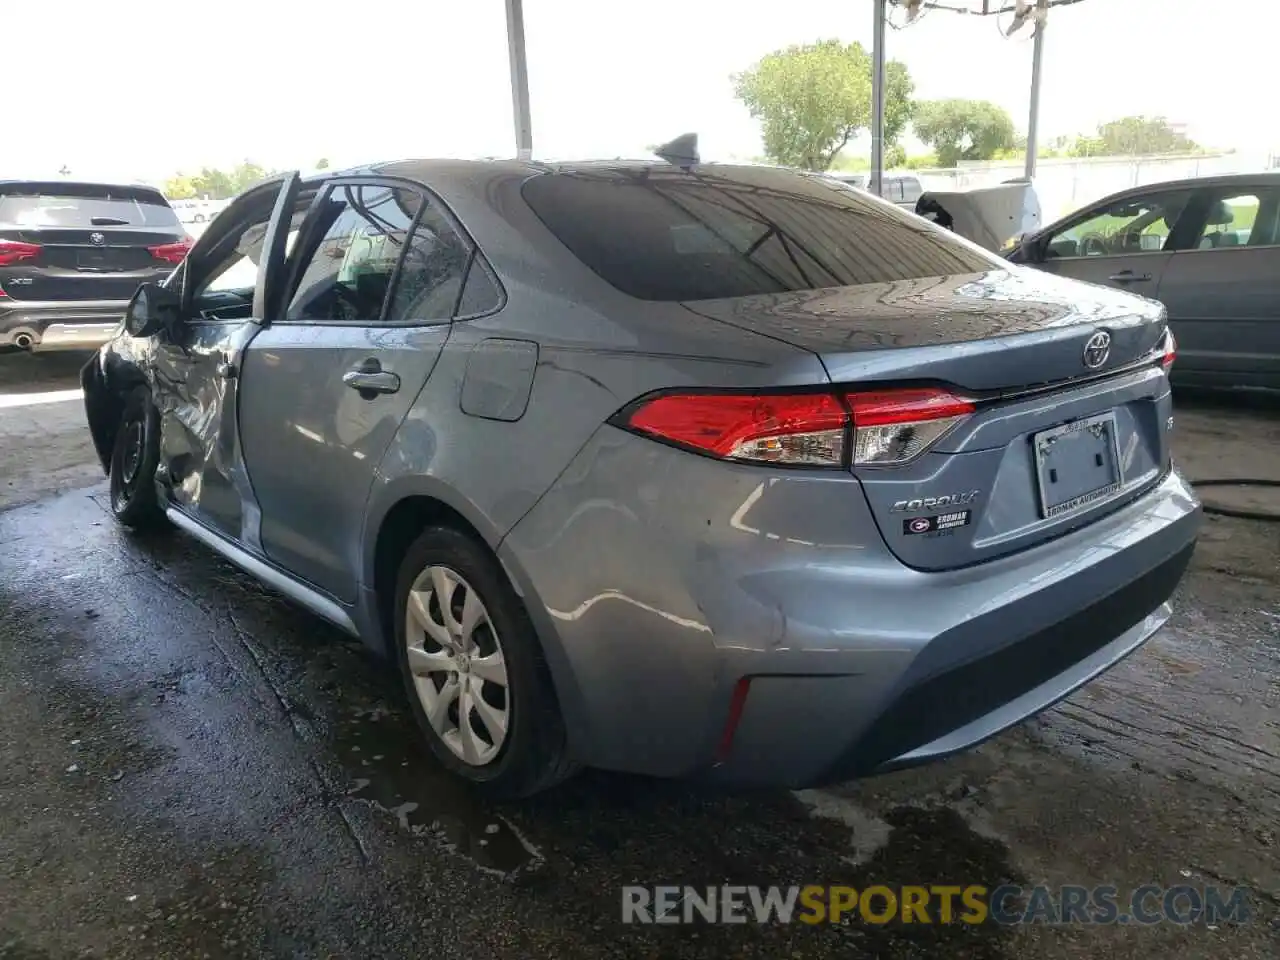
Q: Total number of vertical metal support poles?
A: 3